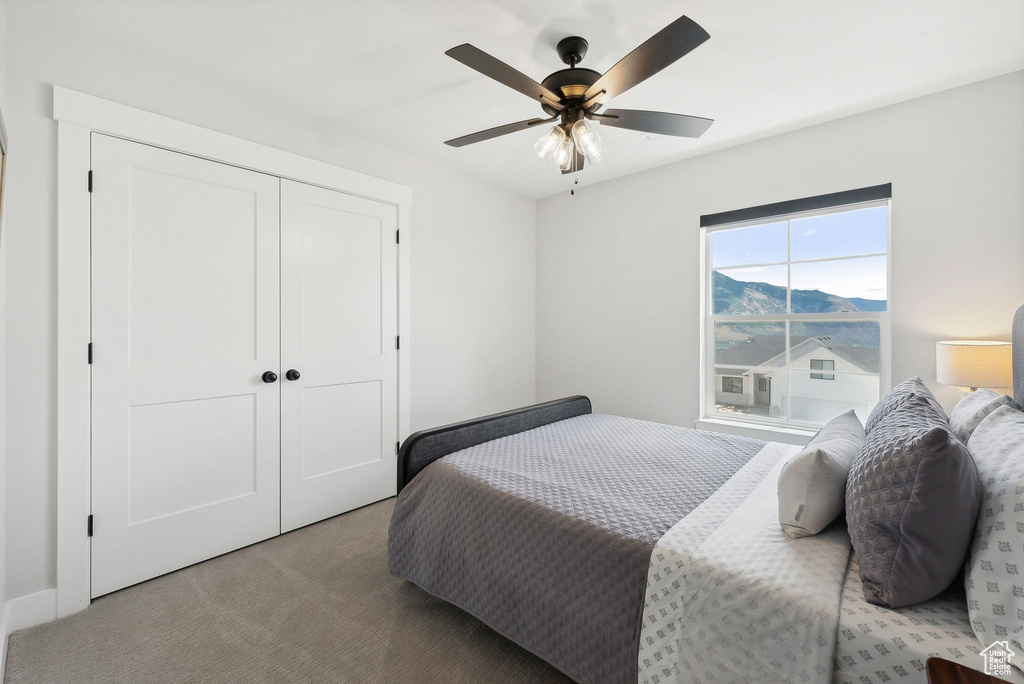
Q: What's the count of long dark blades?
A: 5